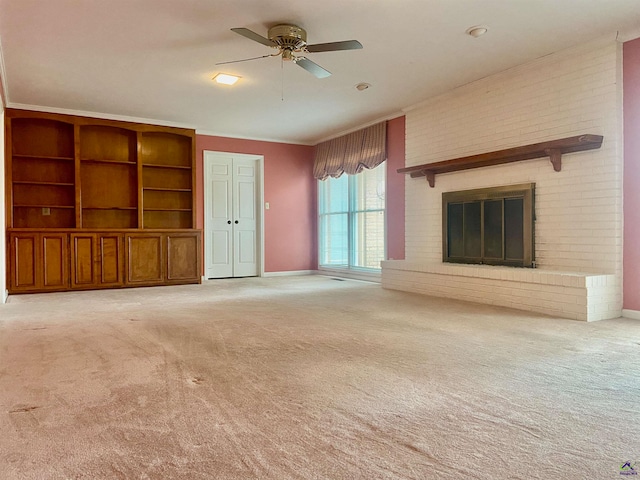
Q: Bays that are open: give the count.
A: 3